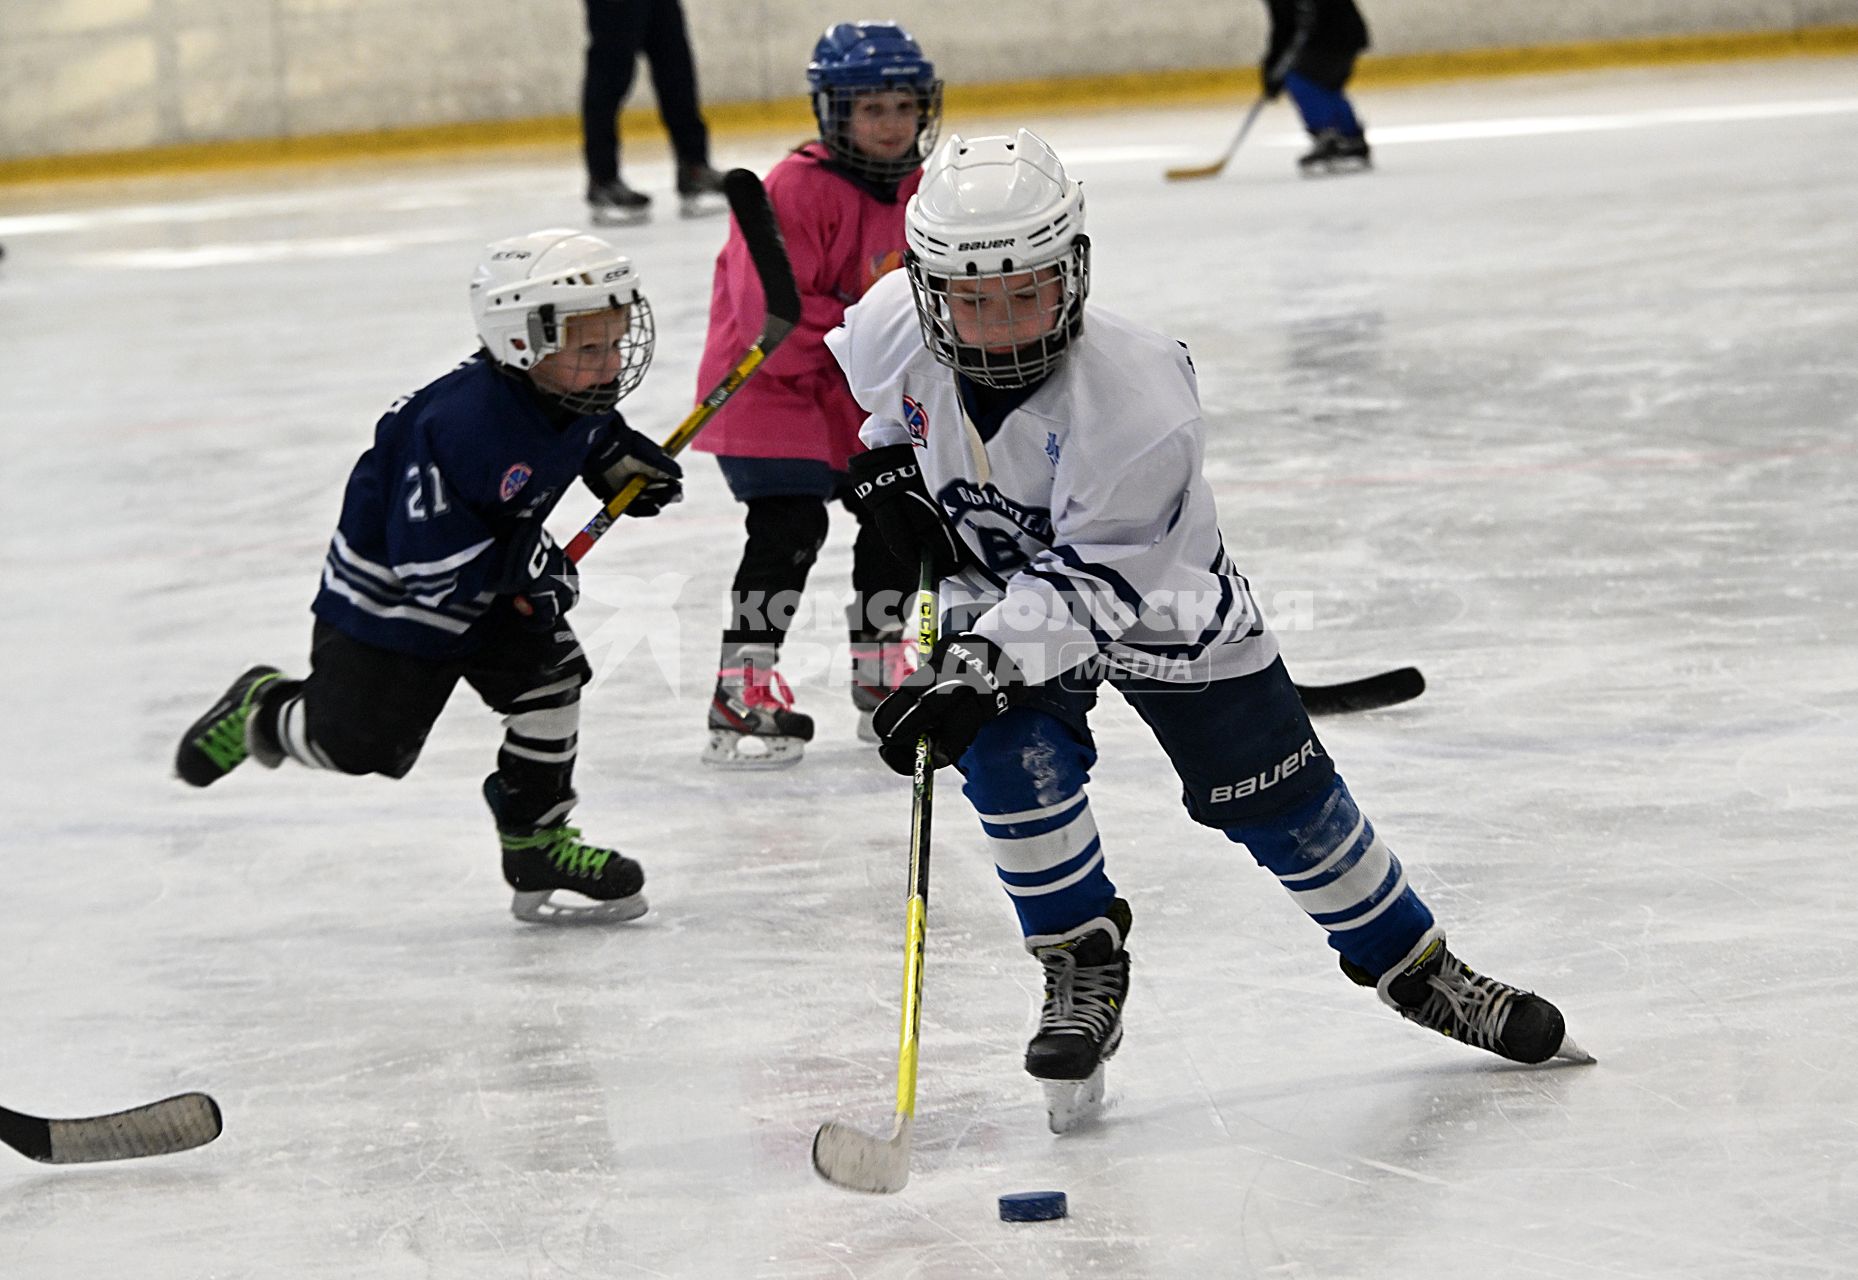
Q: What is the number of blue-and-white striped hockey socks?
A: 2